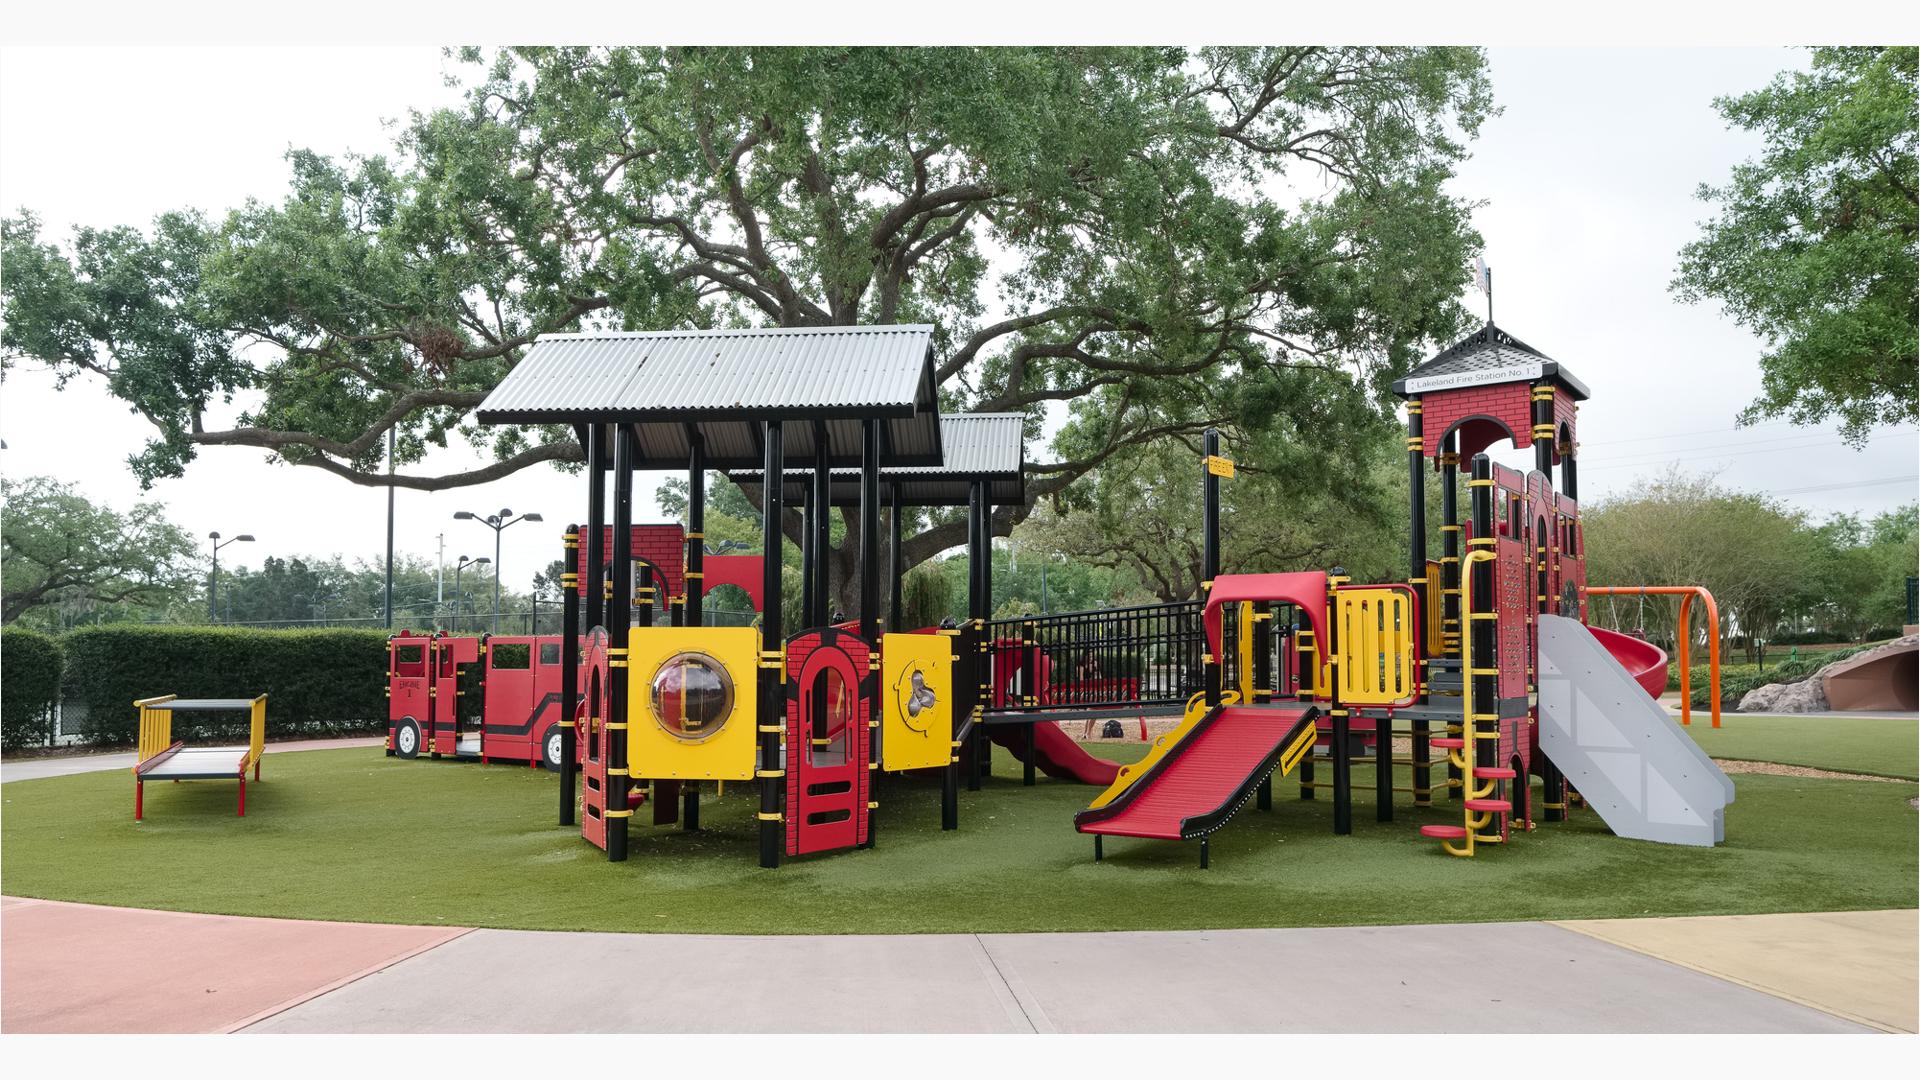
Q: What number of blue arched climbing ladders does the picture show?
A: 0